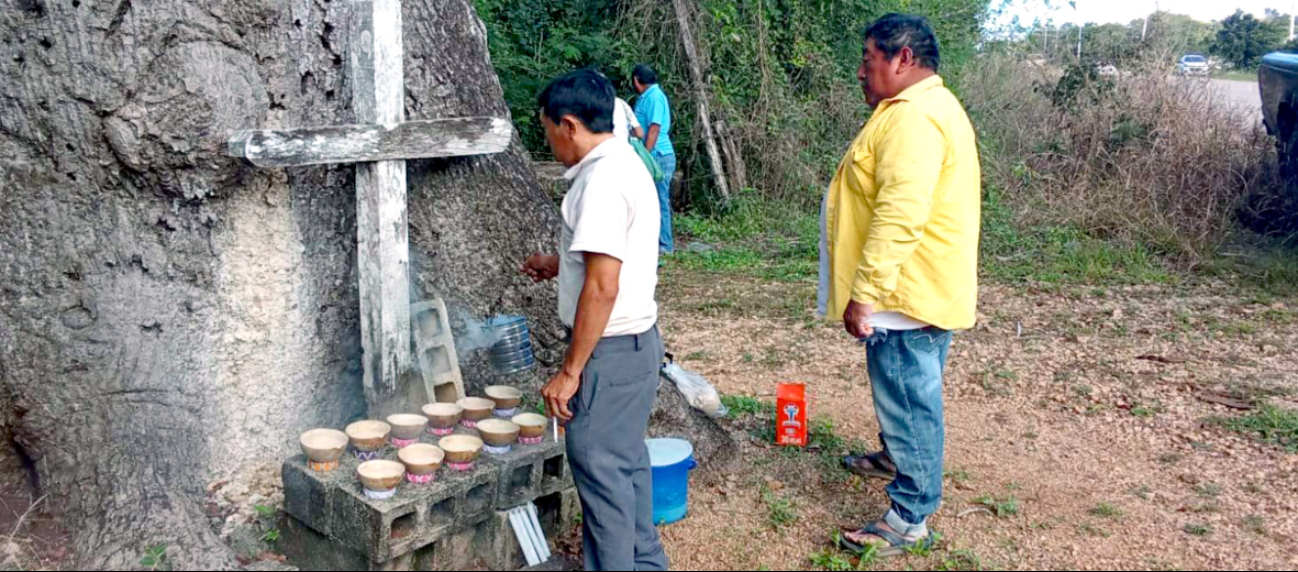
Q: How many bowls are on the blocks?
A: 11